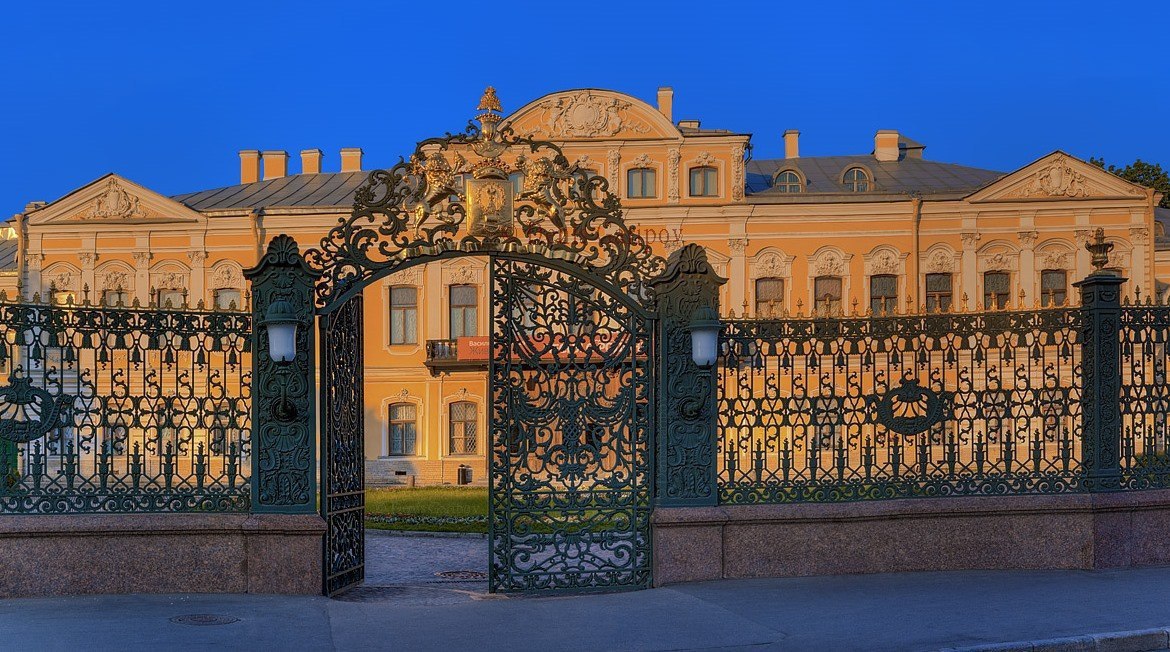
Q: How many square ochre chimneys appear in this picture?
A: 7